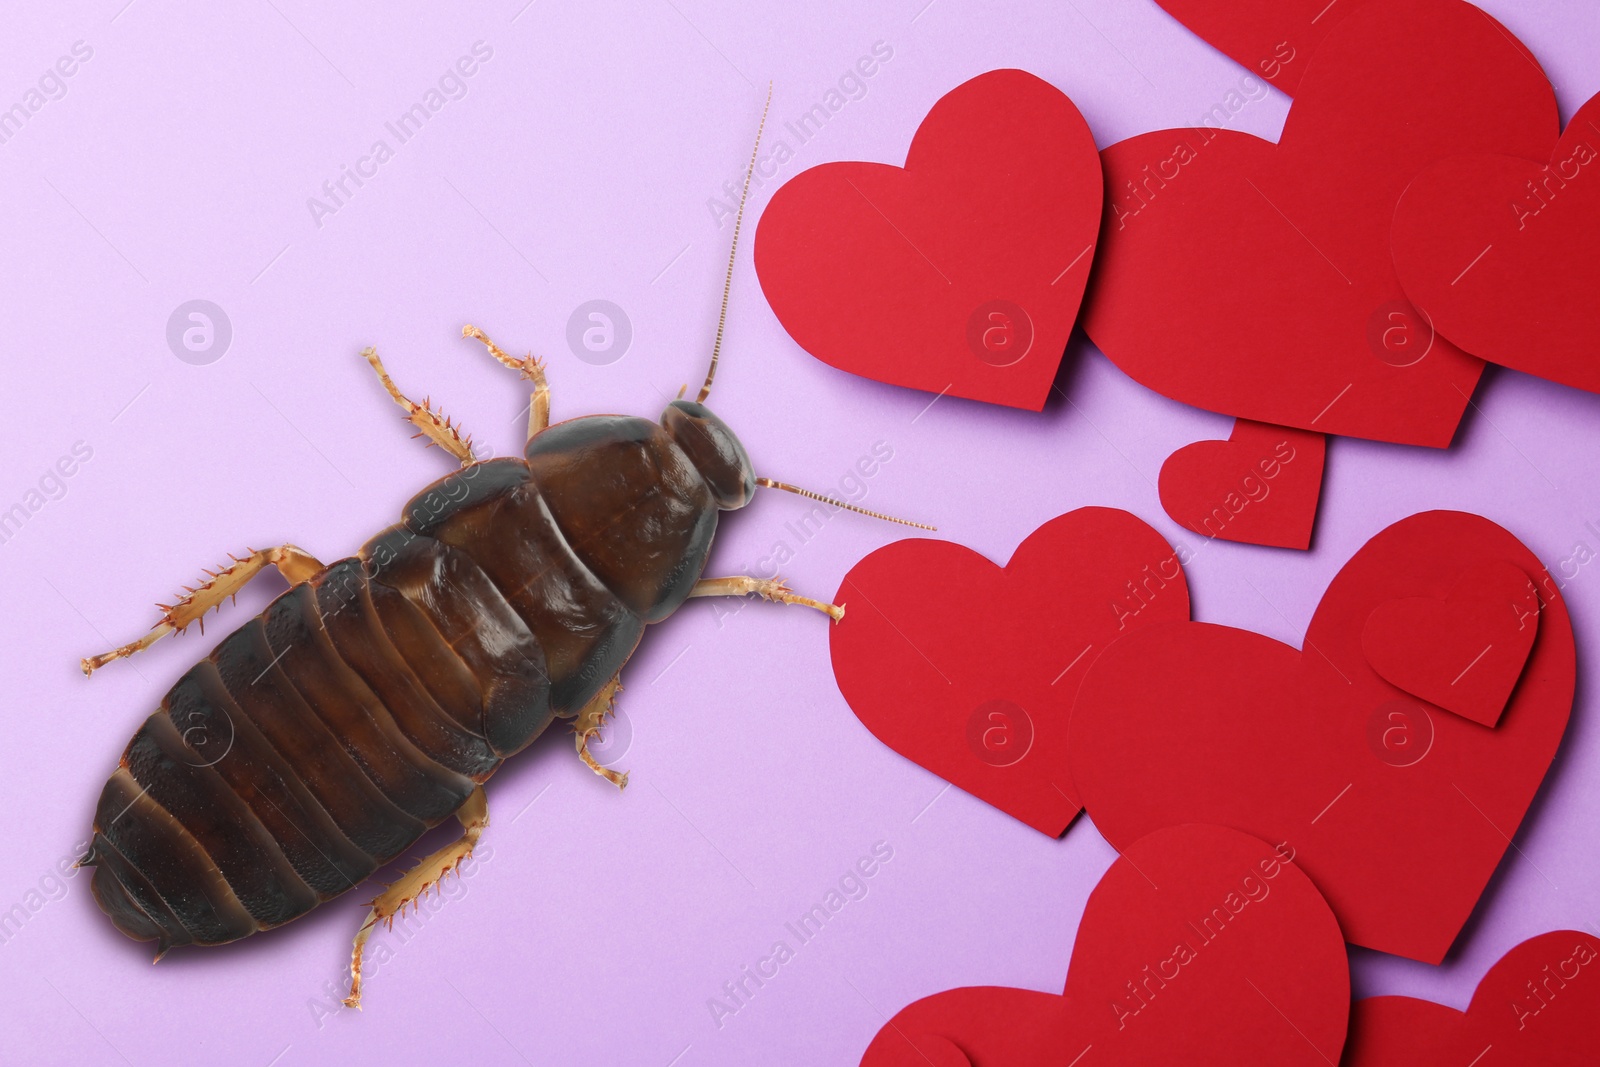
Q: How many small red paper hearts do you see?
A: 2